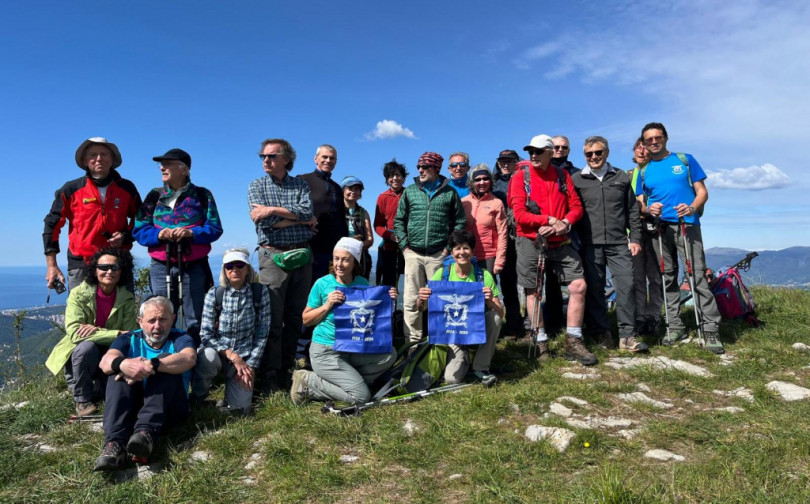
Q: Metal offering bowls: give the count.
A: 0